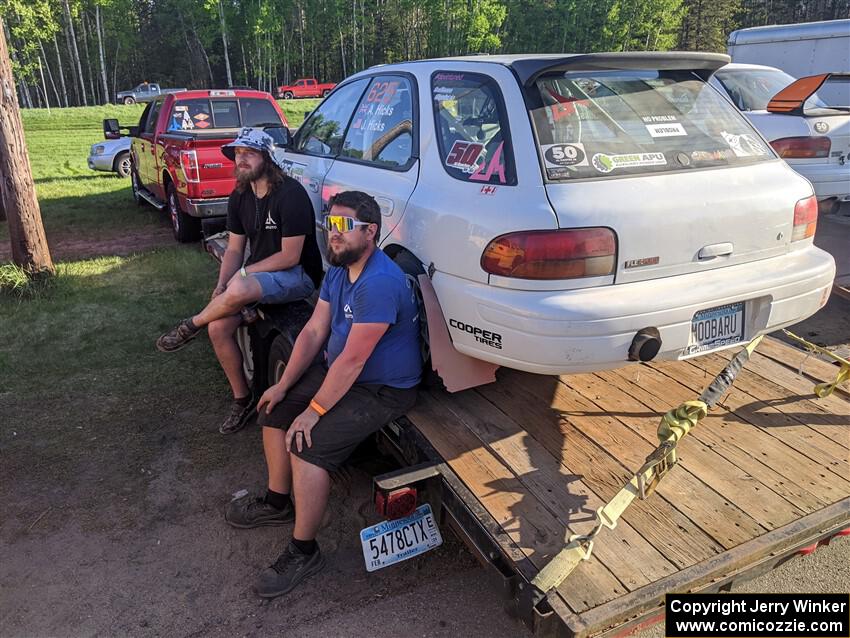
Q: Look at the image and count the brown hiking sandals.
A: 2